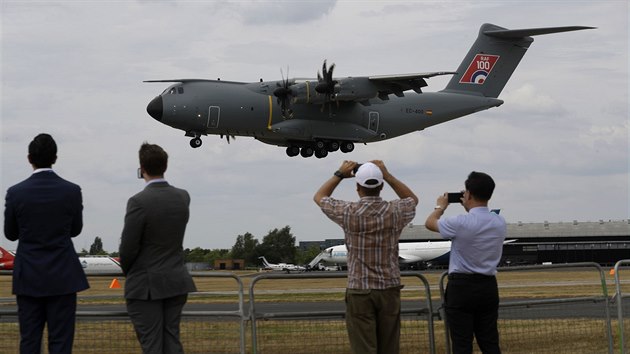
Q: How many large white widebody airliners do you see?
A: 1